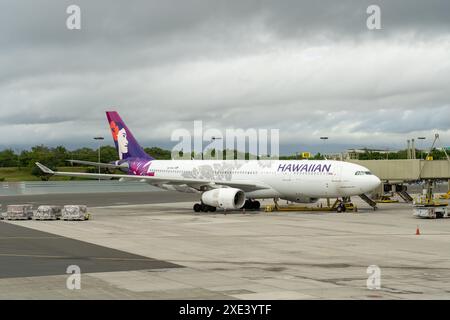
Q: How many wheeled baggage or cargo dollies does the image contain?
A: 3